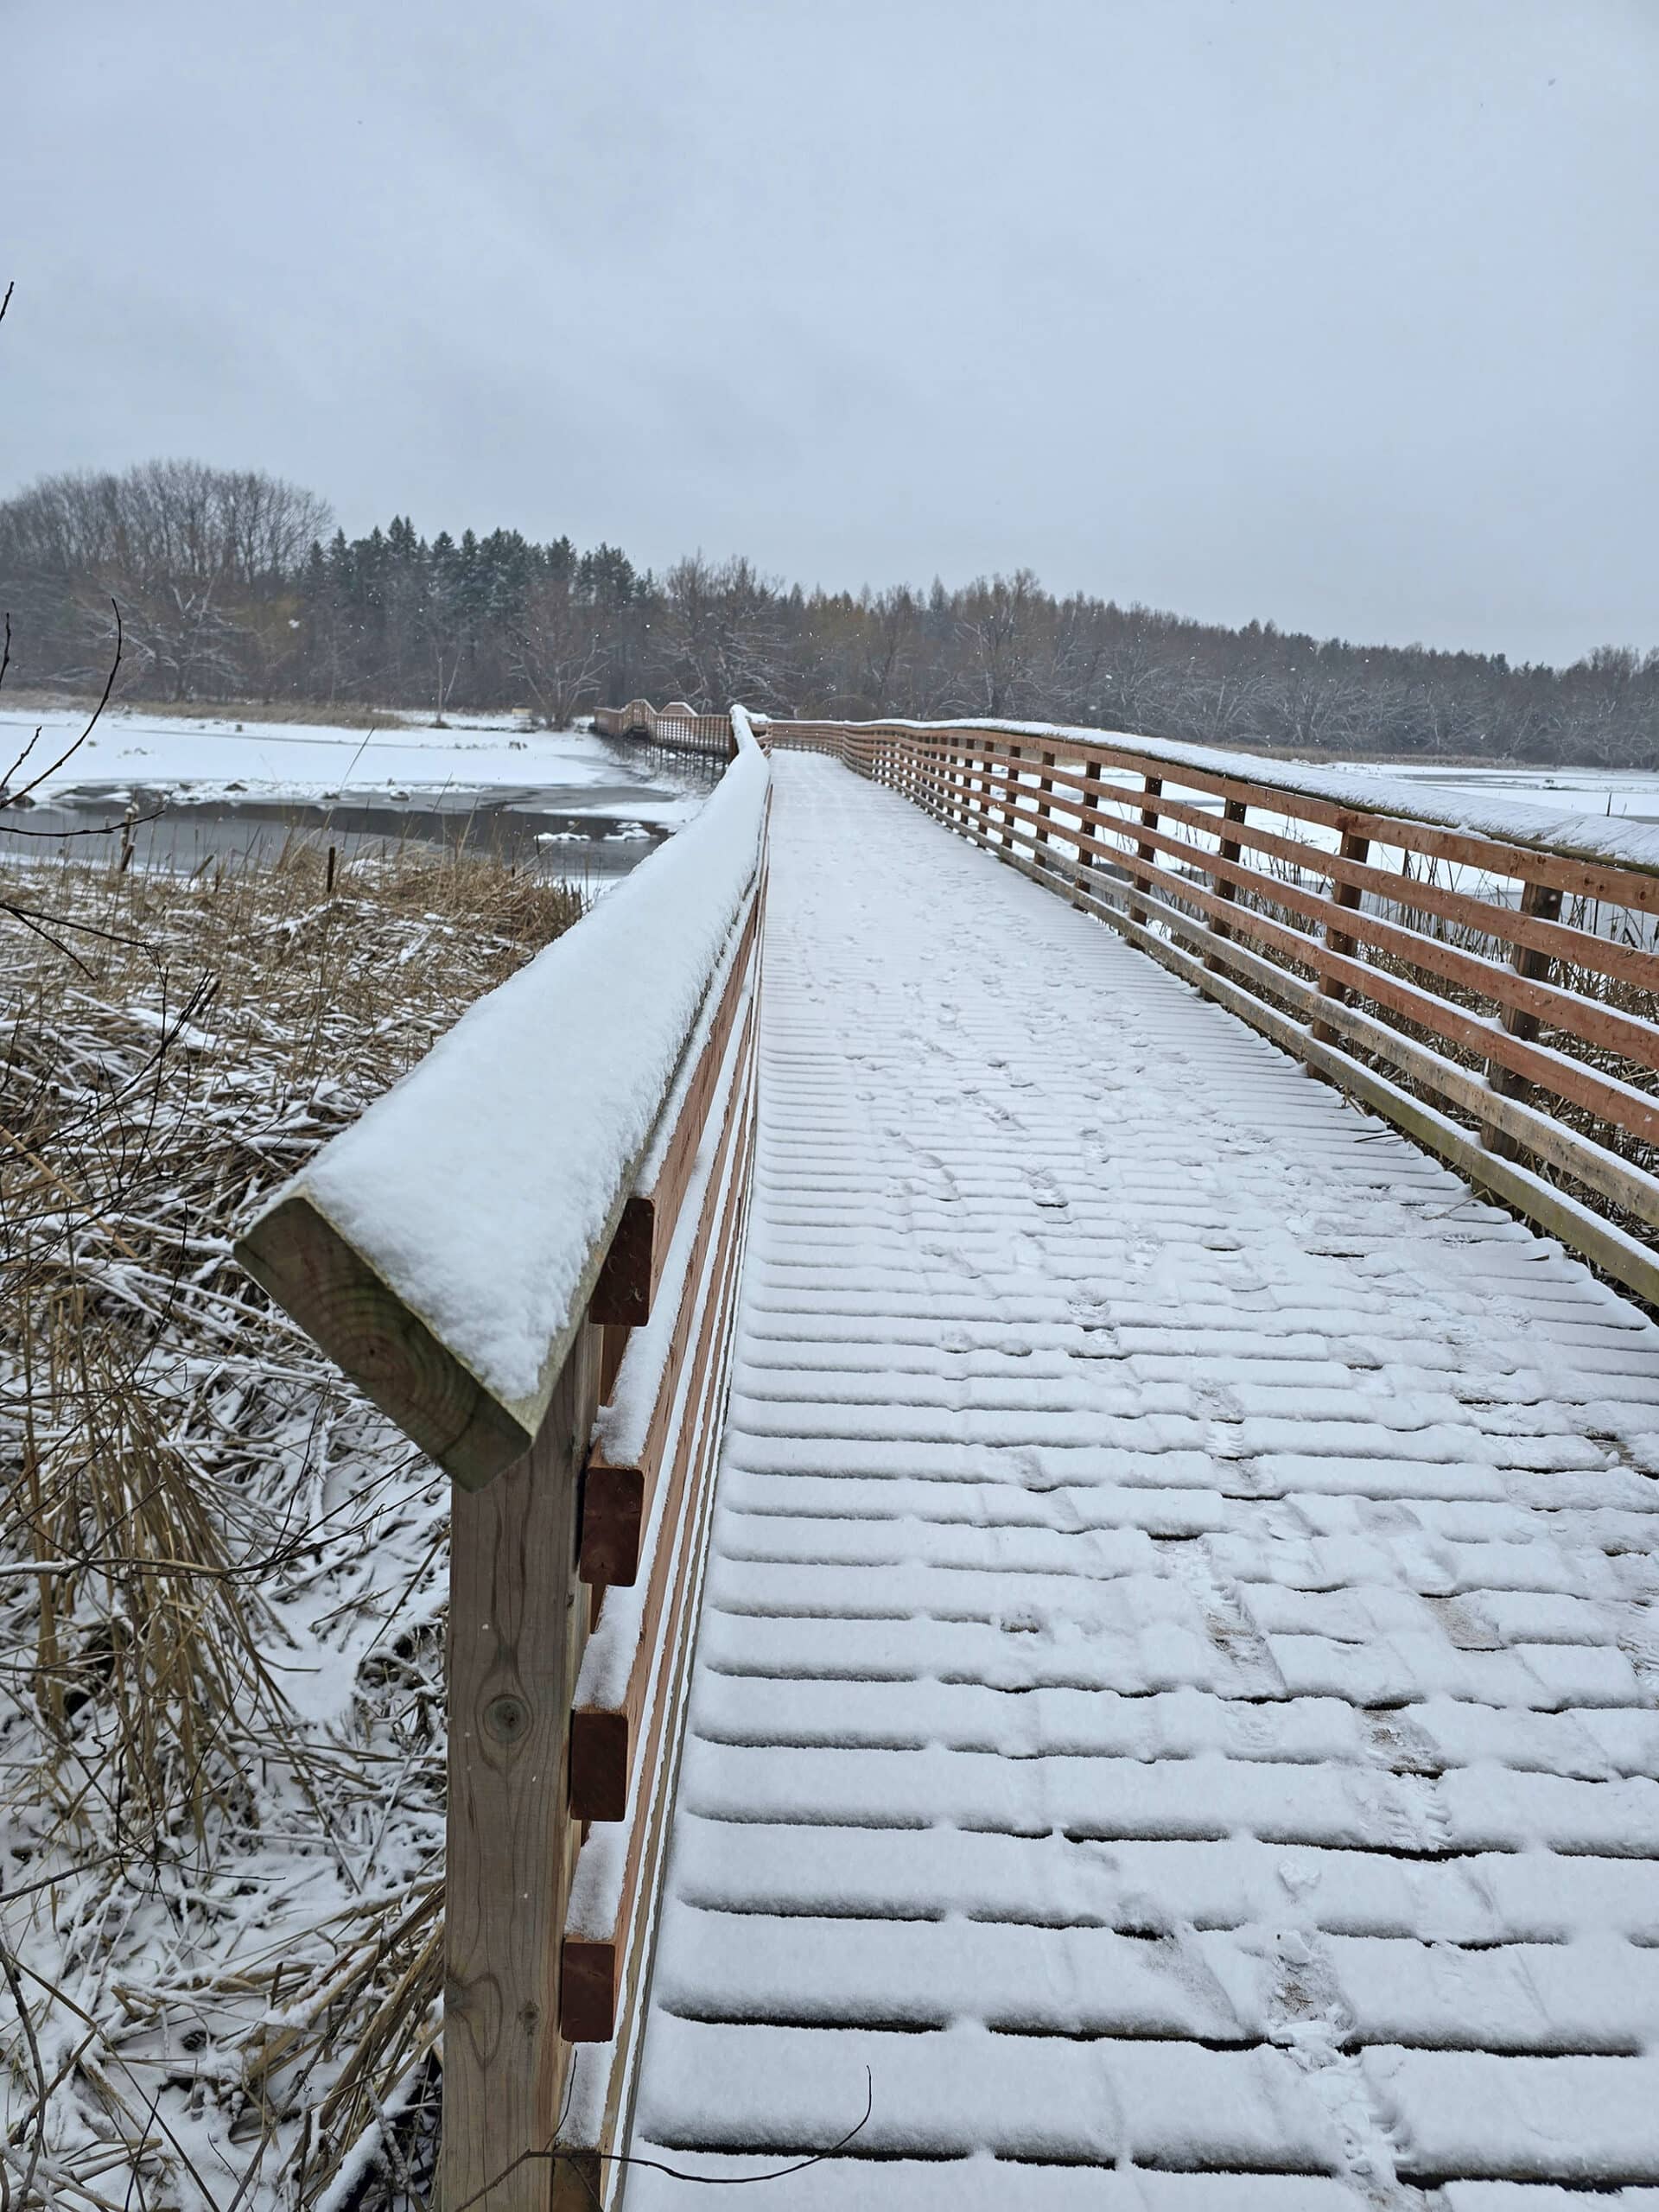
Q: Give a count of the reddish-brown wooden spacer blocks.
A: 4